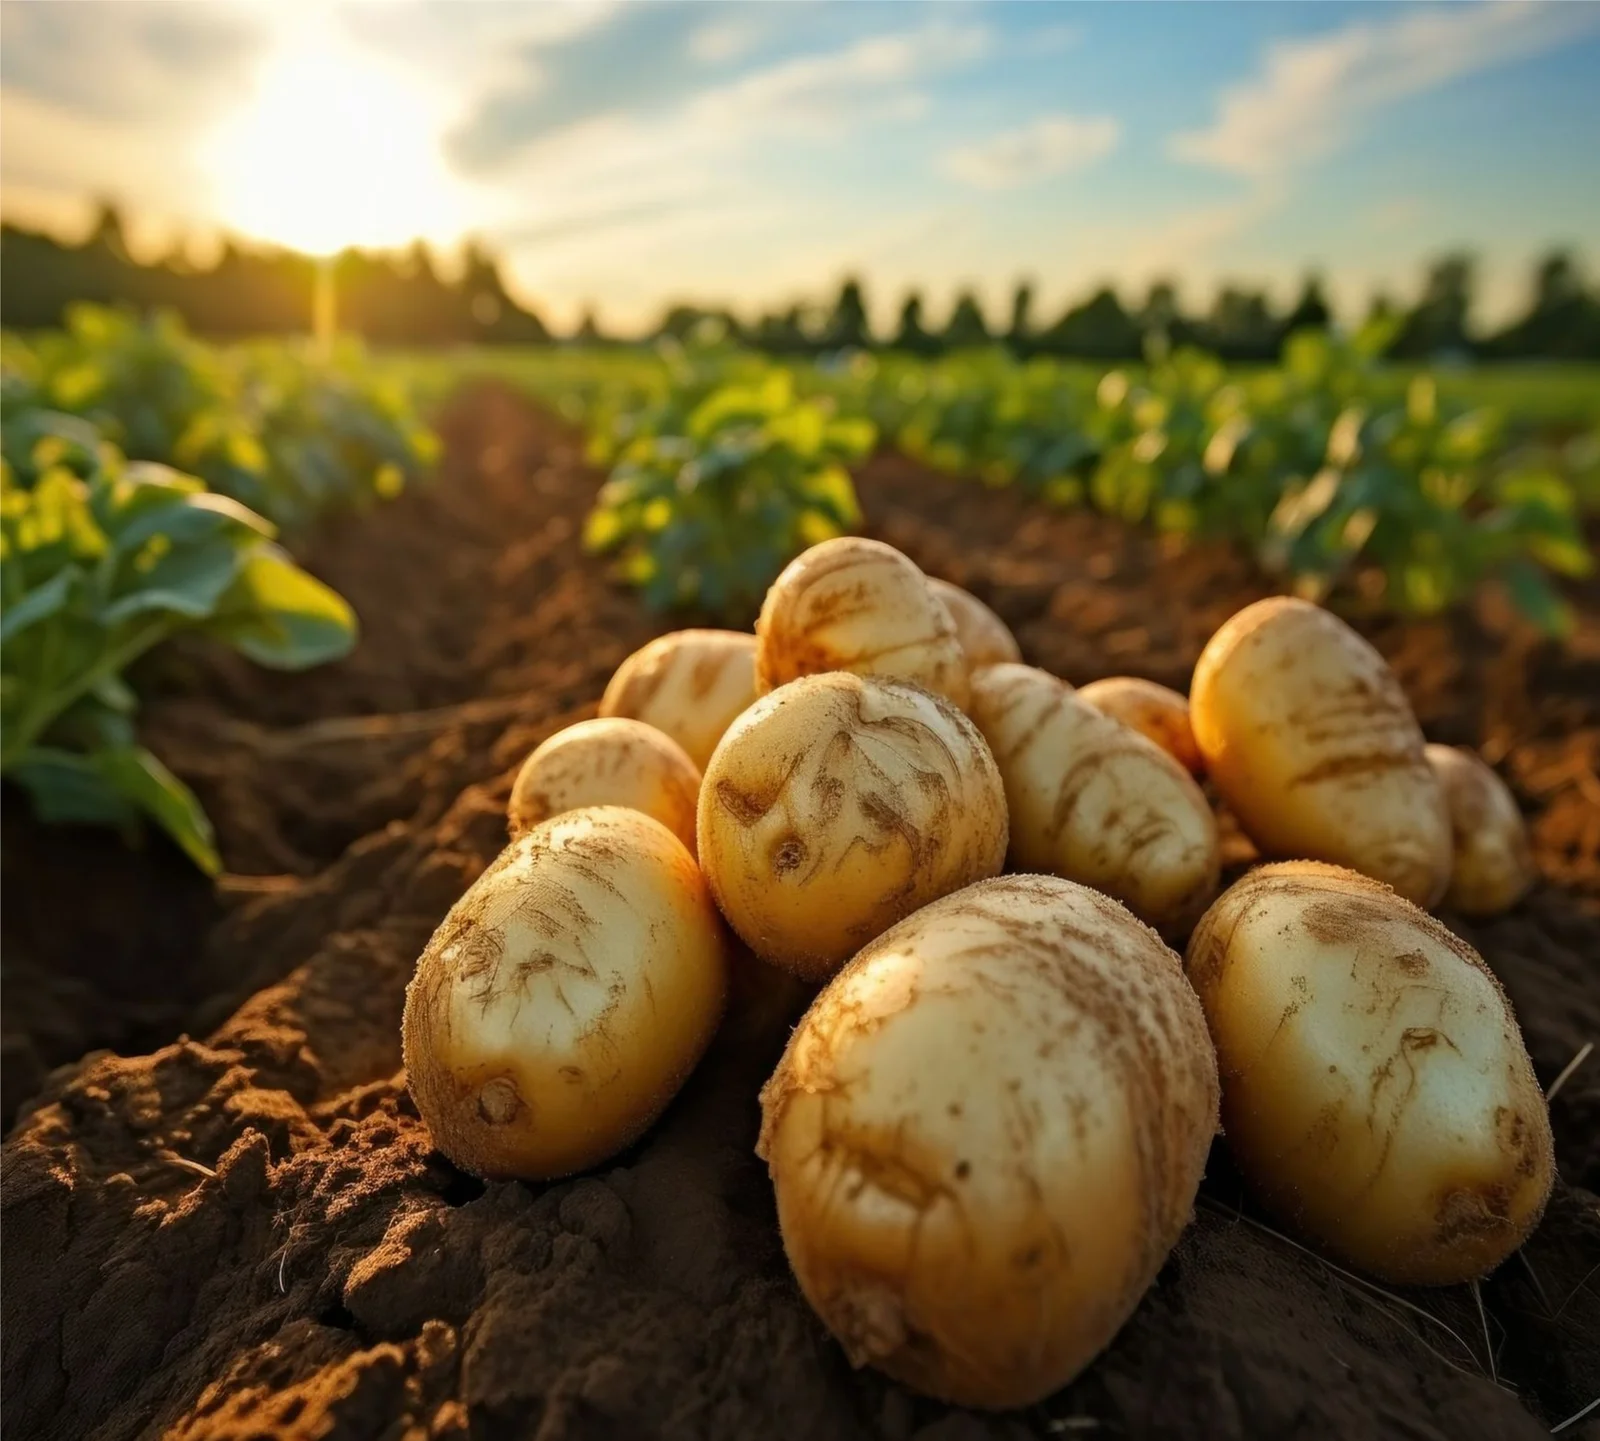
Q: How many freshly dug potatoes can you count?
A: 12